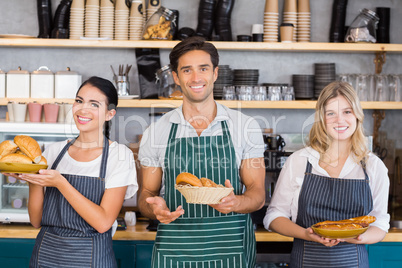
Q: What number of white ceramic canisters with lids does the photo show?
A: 4